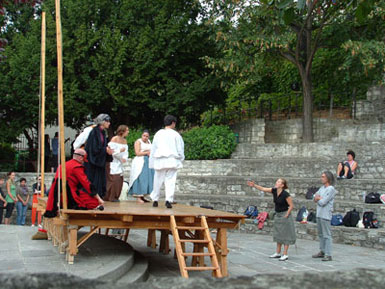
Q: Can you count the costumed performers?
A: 6